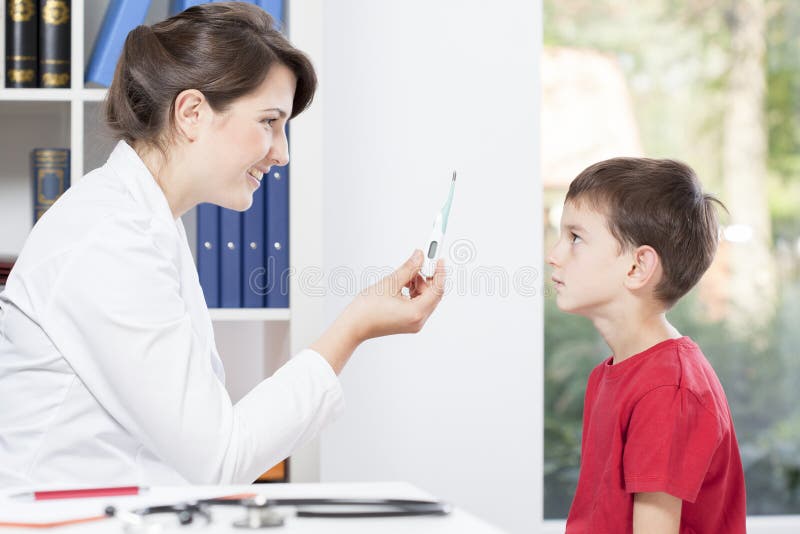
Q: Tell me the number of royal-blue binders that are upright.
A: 4